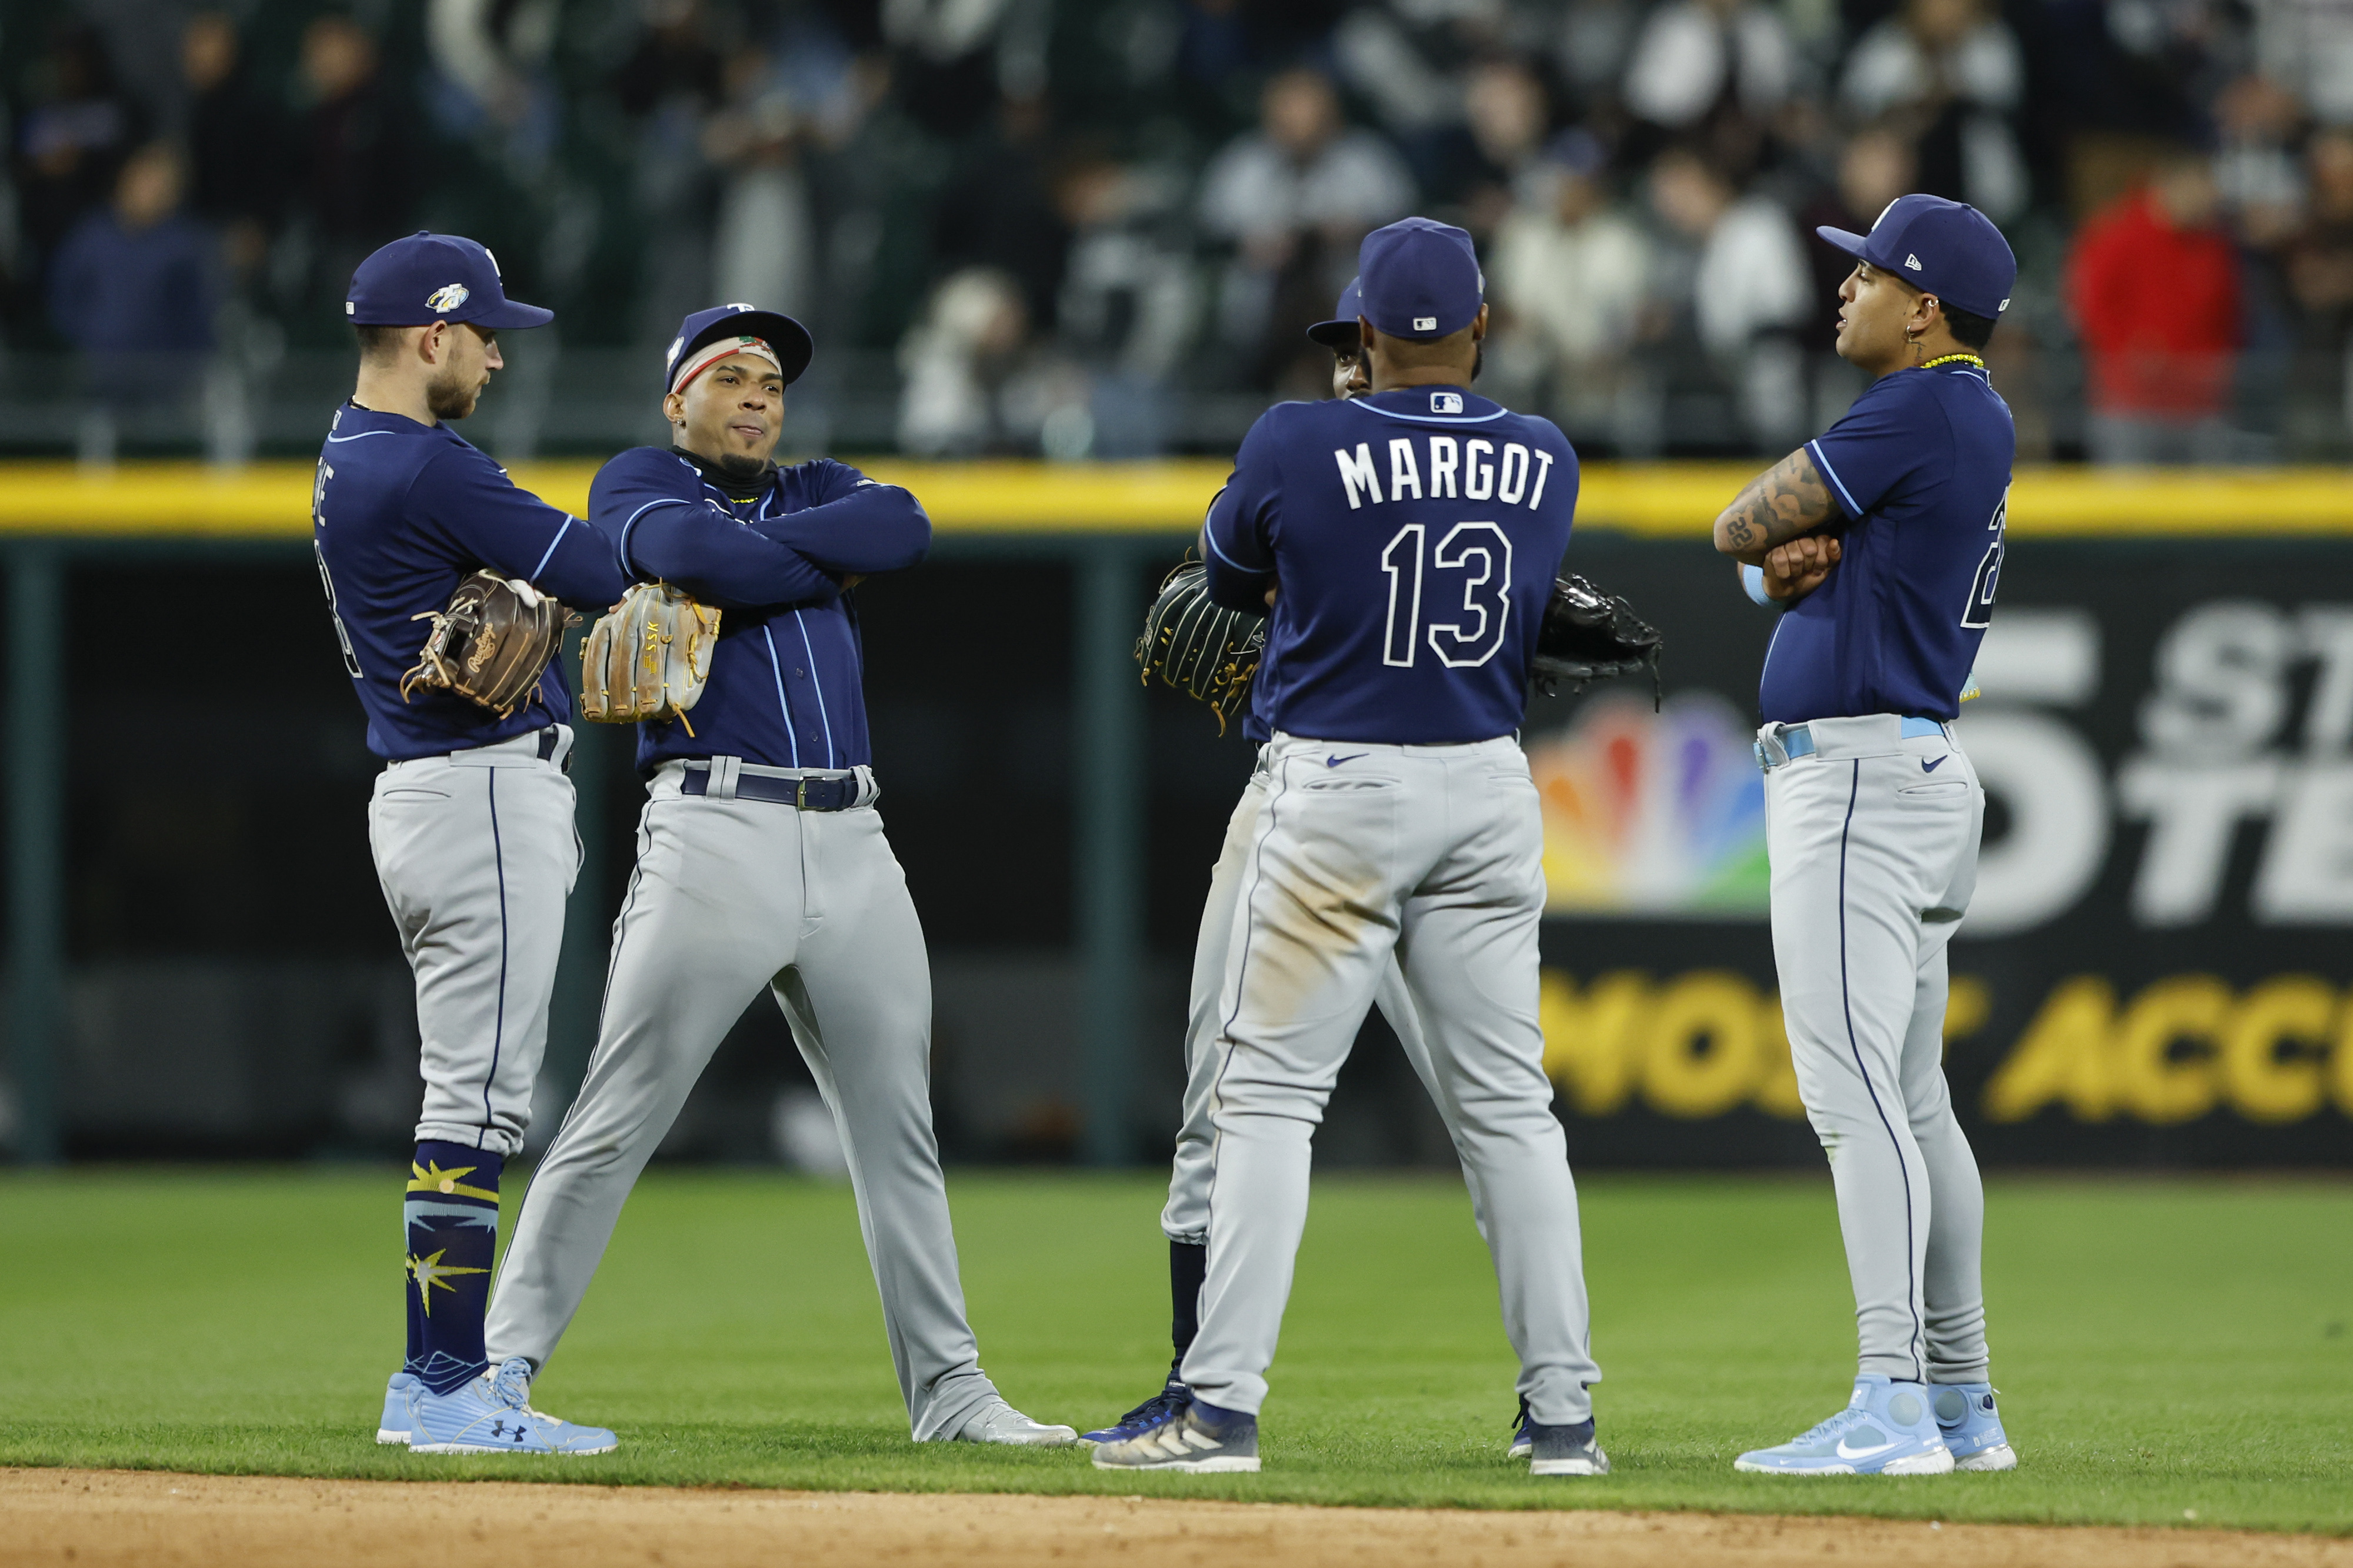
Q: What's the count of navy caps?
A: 5